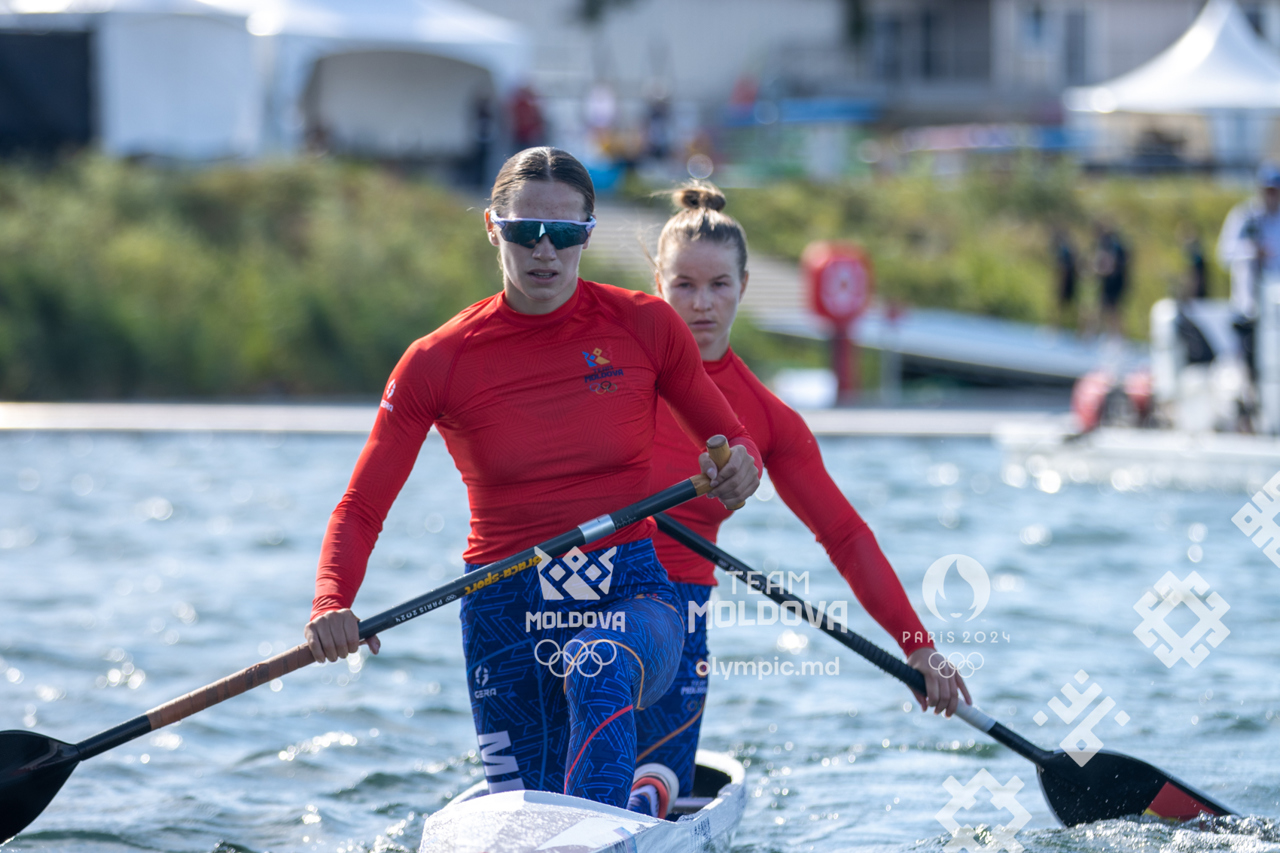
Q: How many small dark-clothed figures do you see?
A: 3